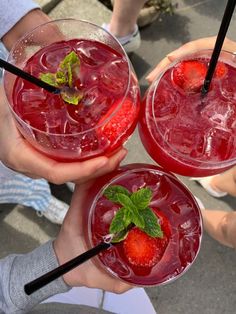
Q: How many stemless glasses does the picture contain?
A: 3